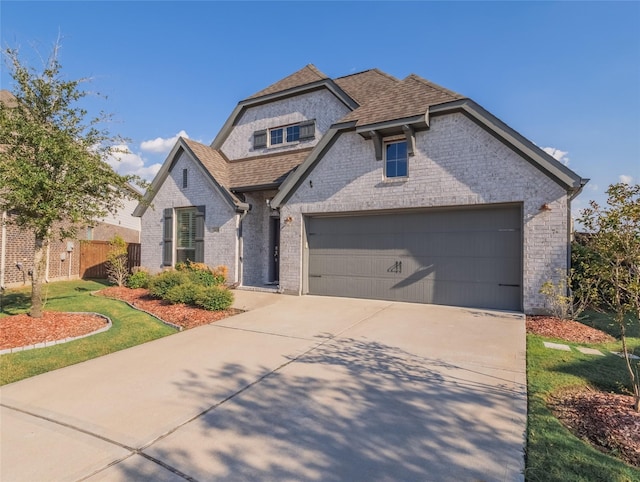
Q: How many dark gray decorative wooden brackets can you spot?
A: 2